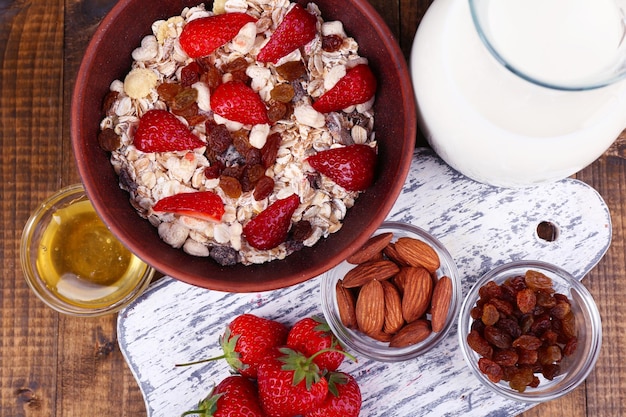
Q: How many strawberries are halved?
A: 8